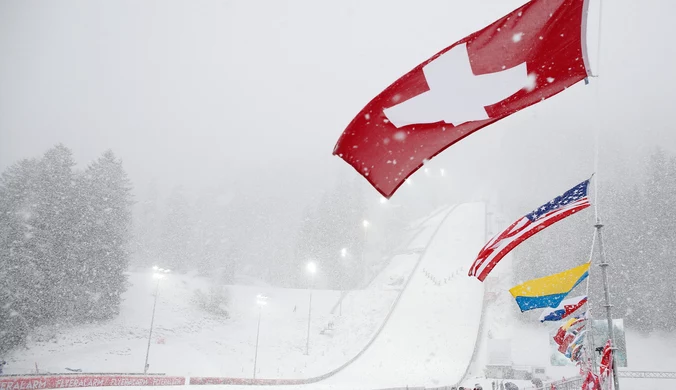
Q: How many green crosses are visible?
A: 0